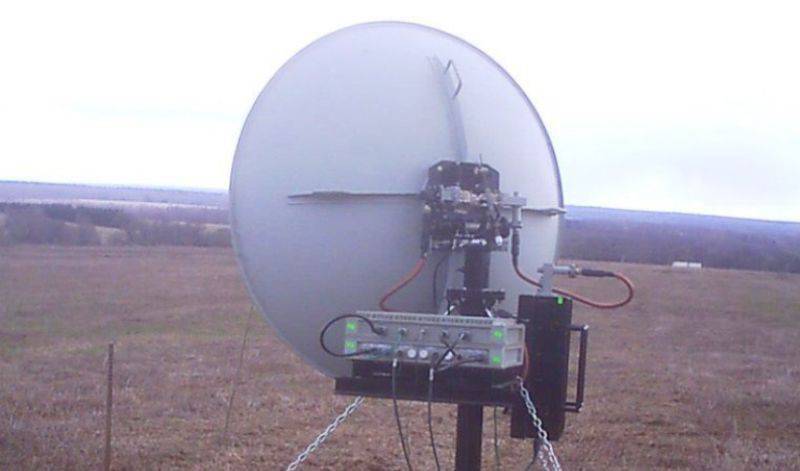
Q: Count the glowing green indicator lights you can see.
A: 5